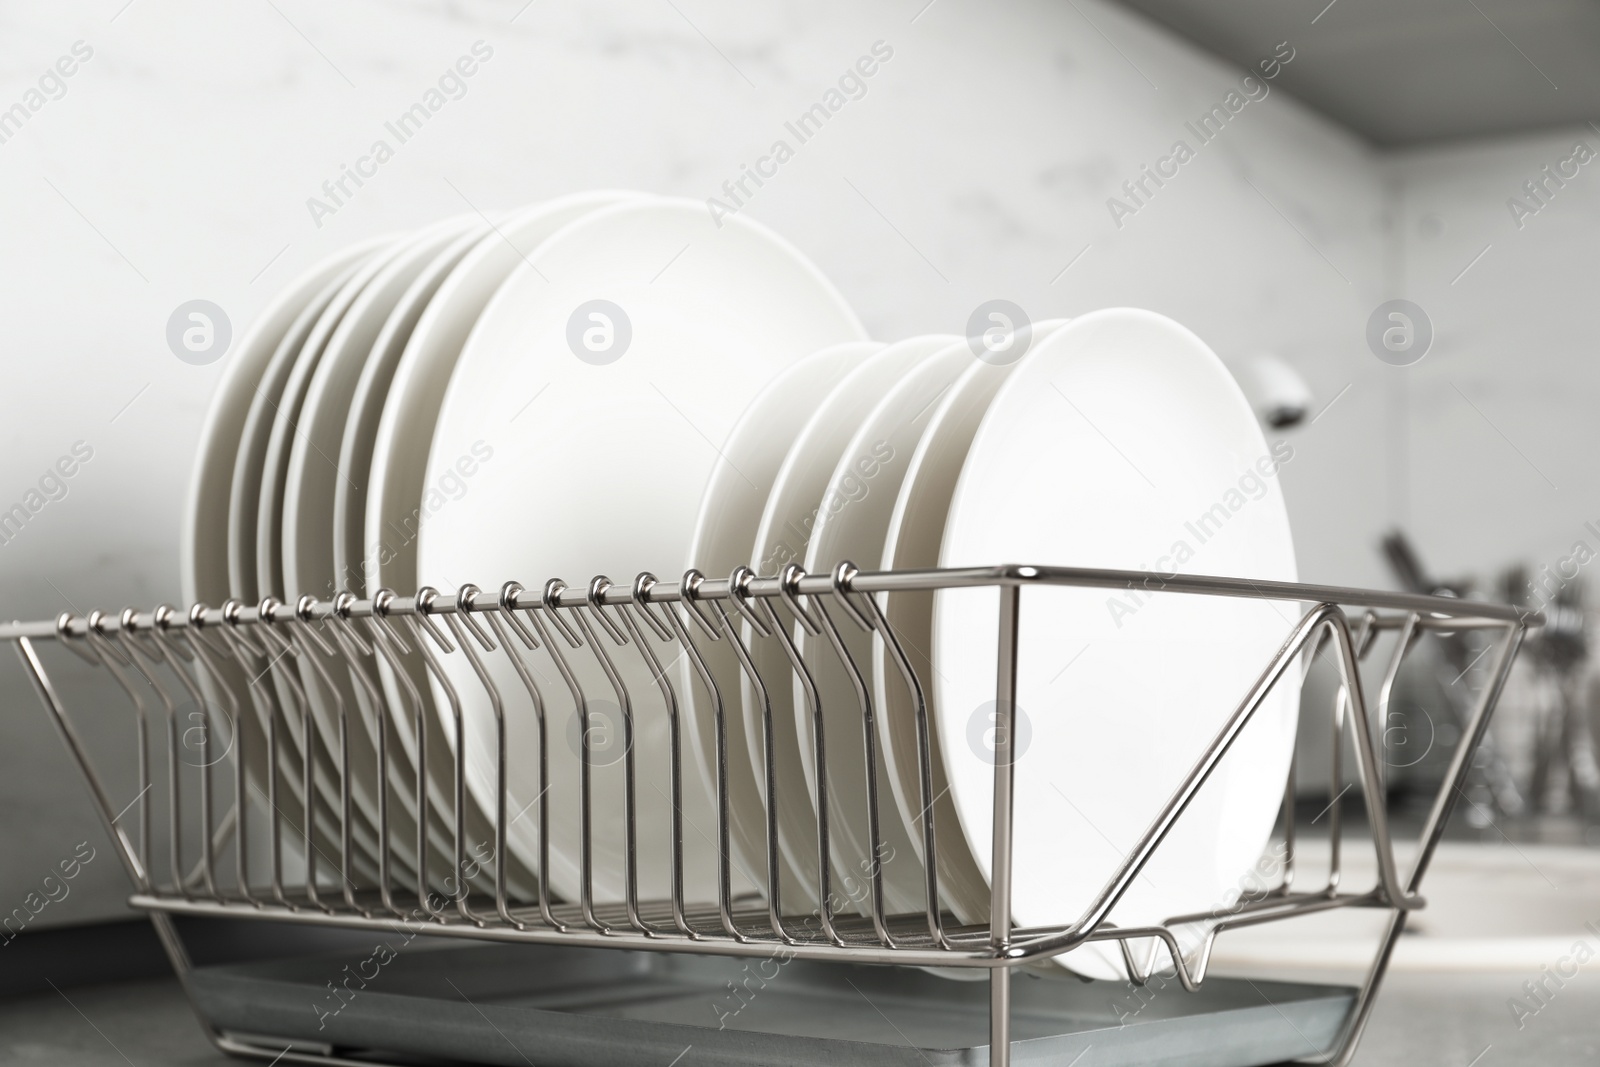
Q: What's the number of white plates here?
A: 12